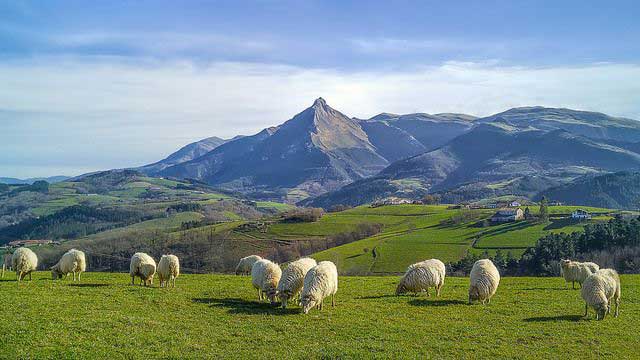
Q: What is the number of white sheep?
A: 13